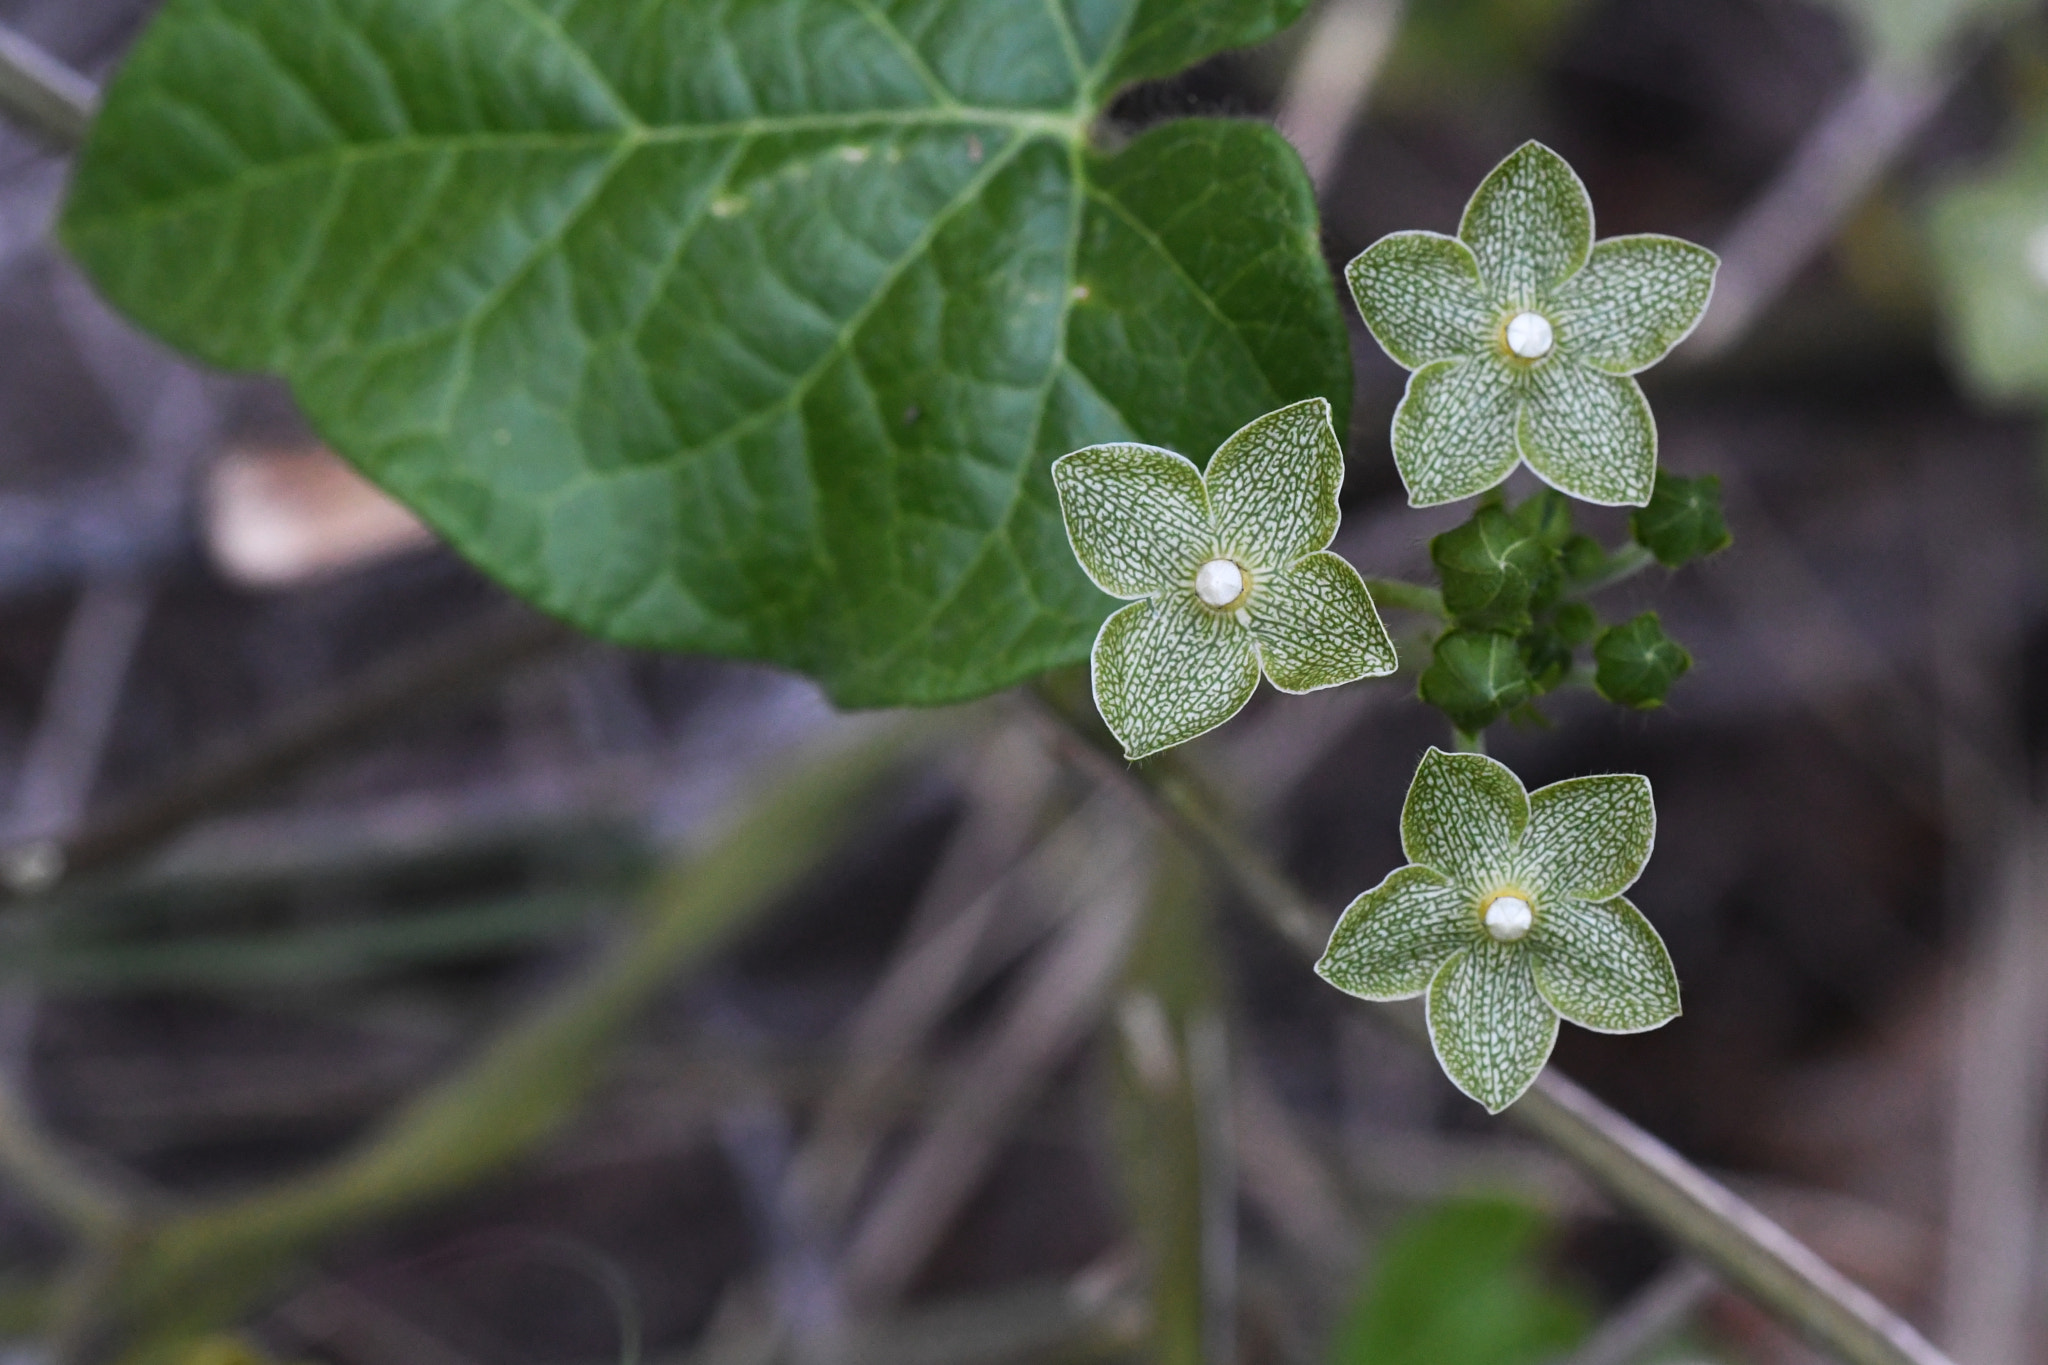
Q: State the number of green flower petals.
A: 14